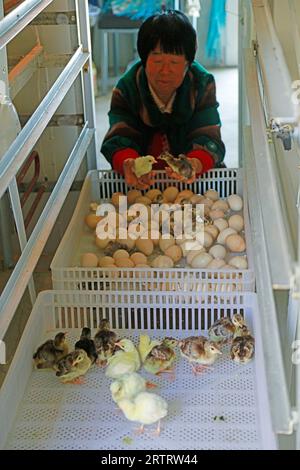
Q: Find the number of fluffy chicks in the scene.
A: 14